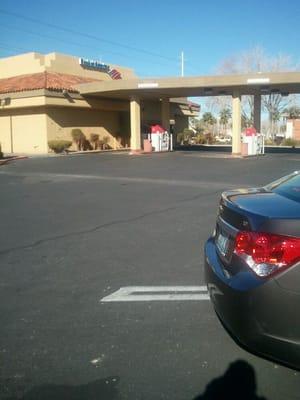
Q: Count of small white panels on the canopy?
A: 2